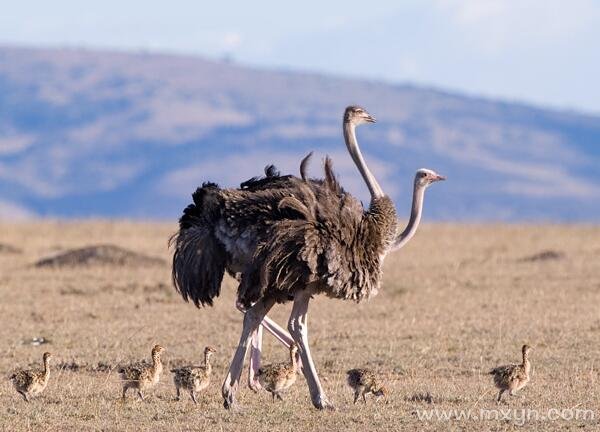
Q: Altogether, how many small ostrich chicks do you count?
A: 6